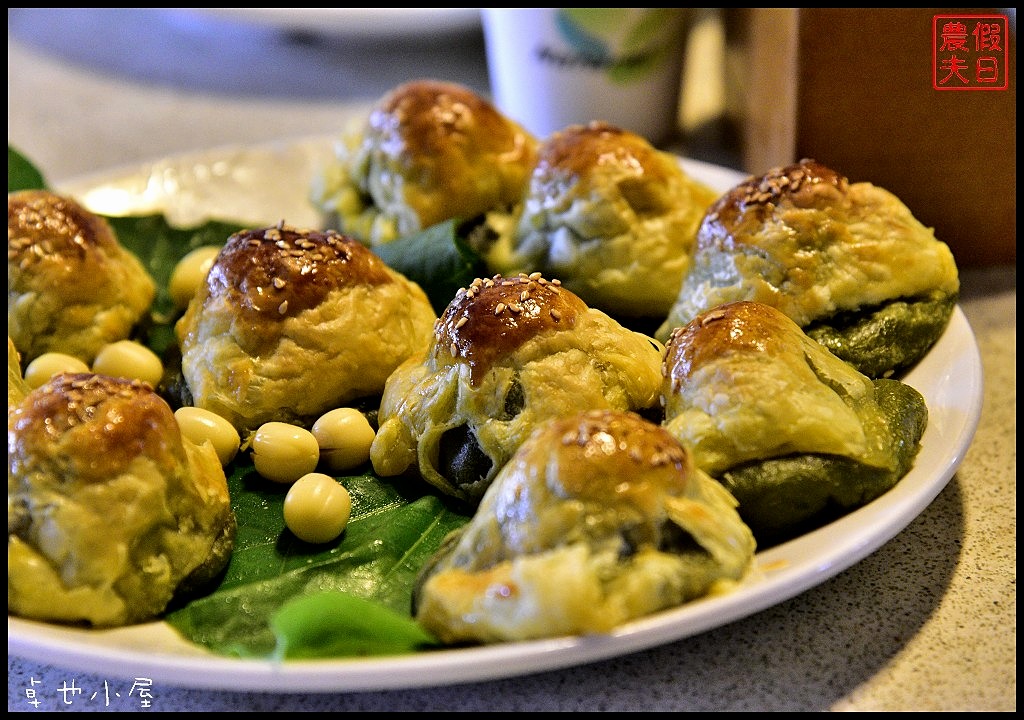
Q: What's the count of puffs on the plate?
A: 9